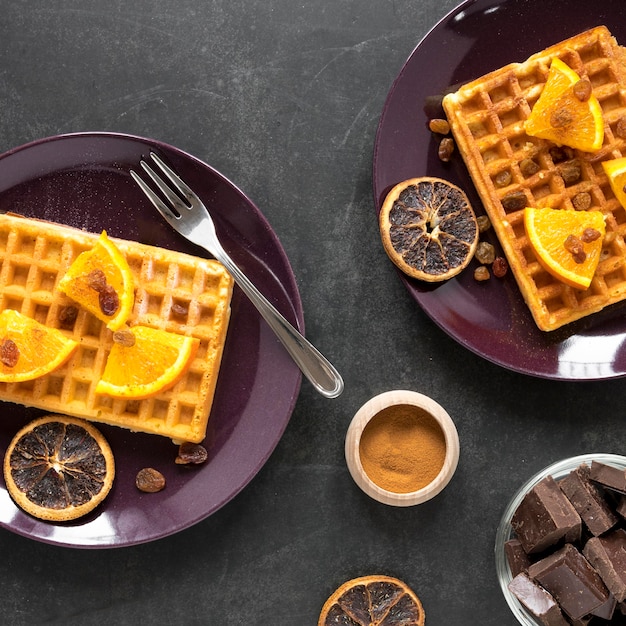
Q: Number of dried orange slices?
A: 3